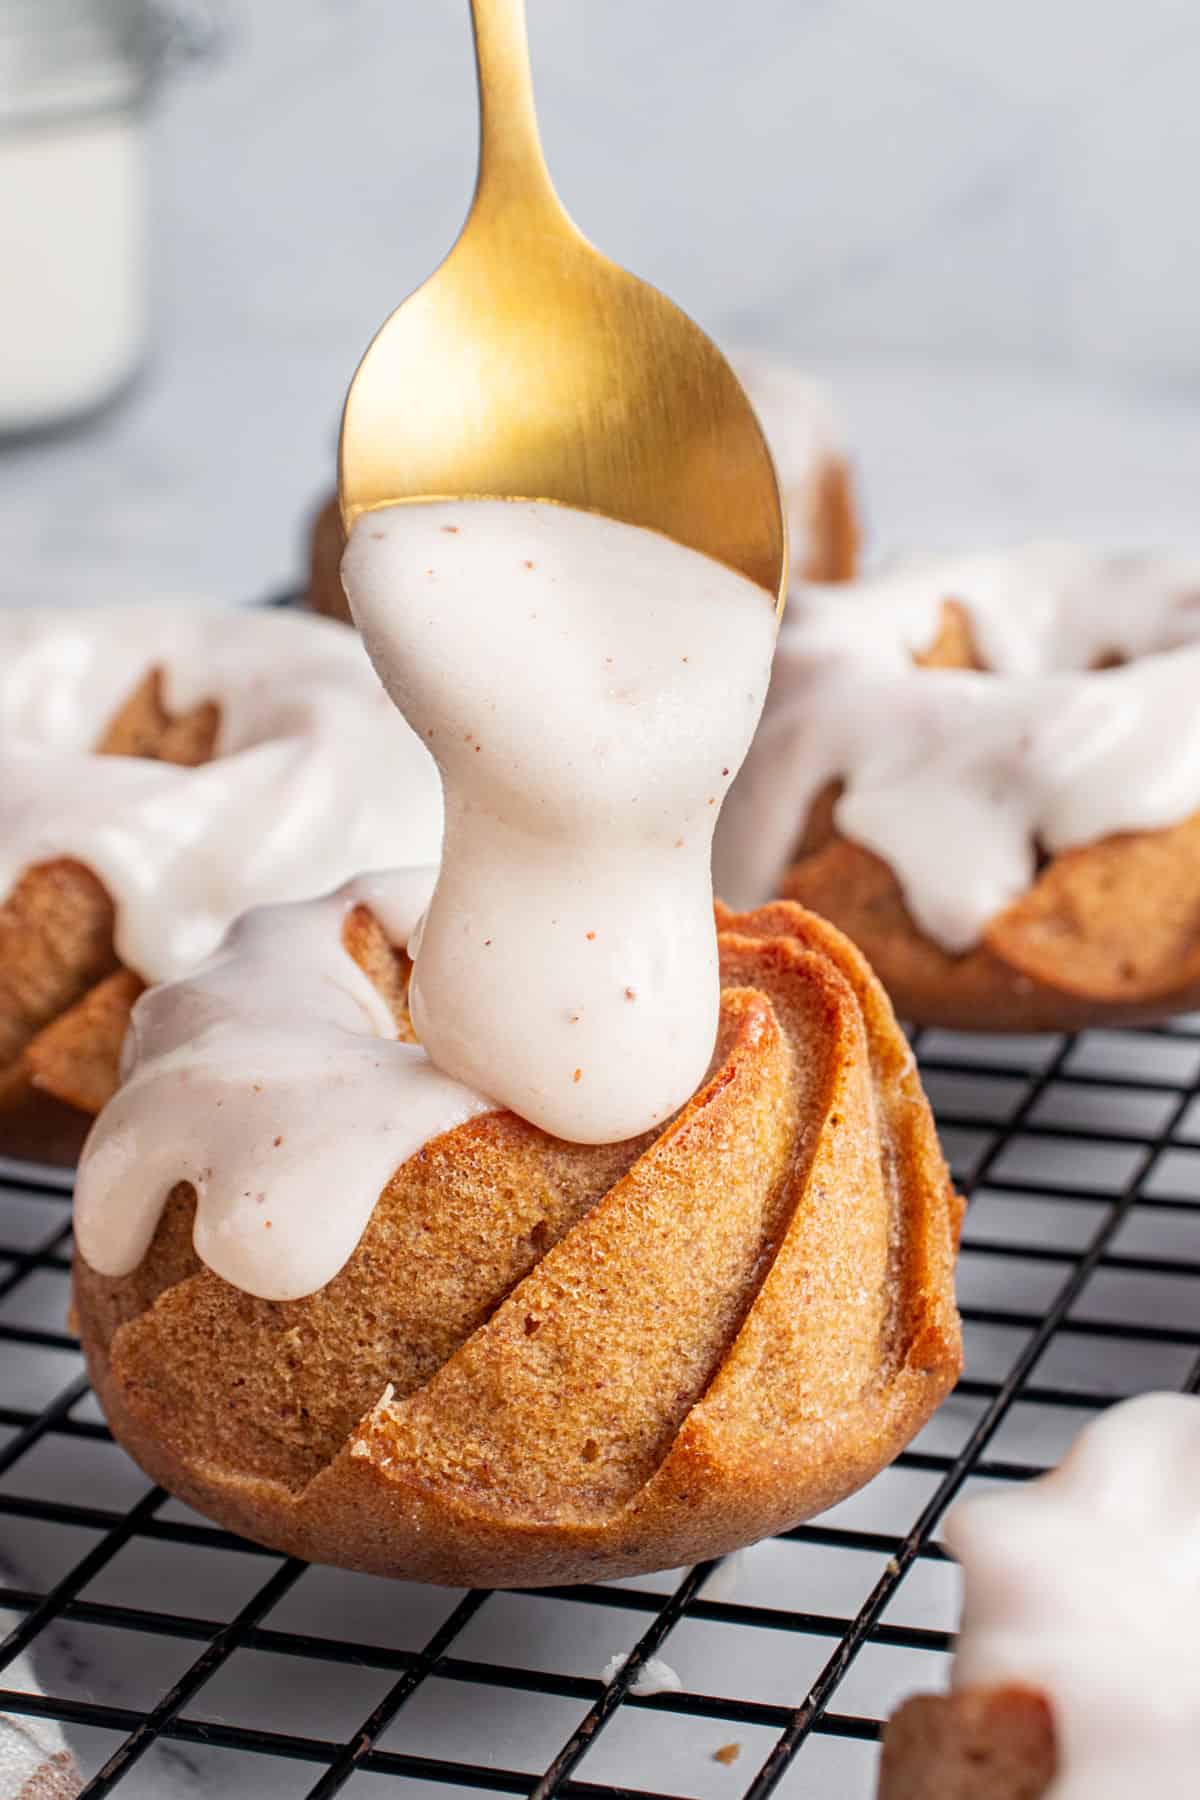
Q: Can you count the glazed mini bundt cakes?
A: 5